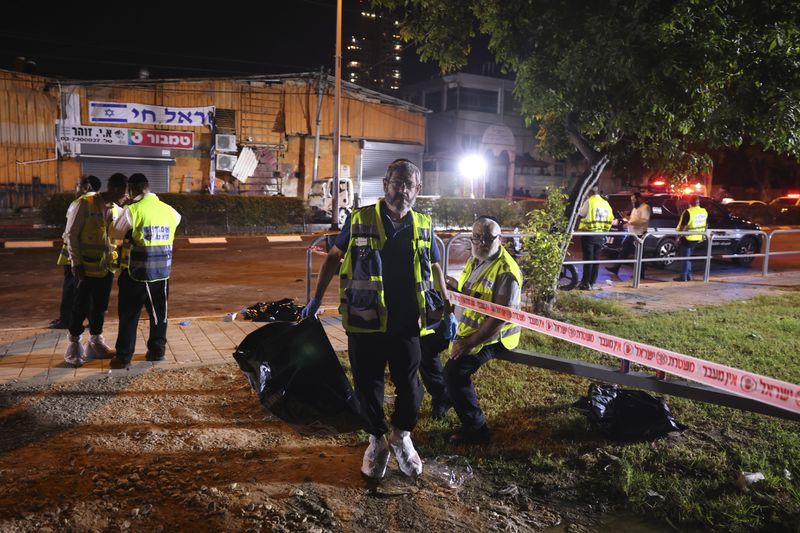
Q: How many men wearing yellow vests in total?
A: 7